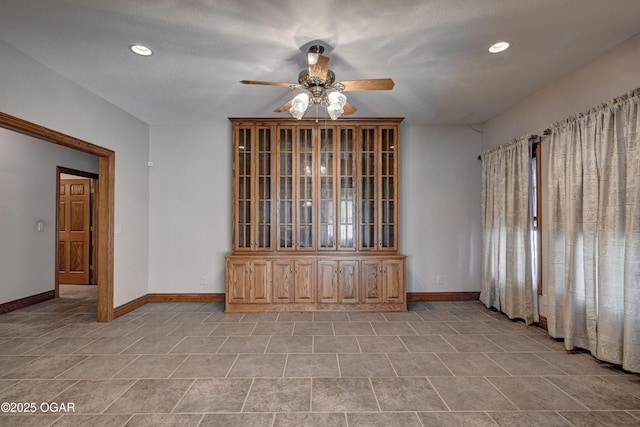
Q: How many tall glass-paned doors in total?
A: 8